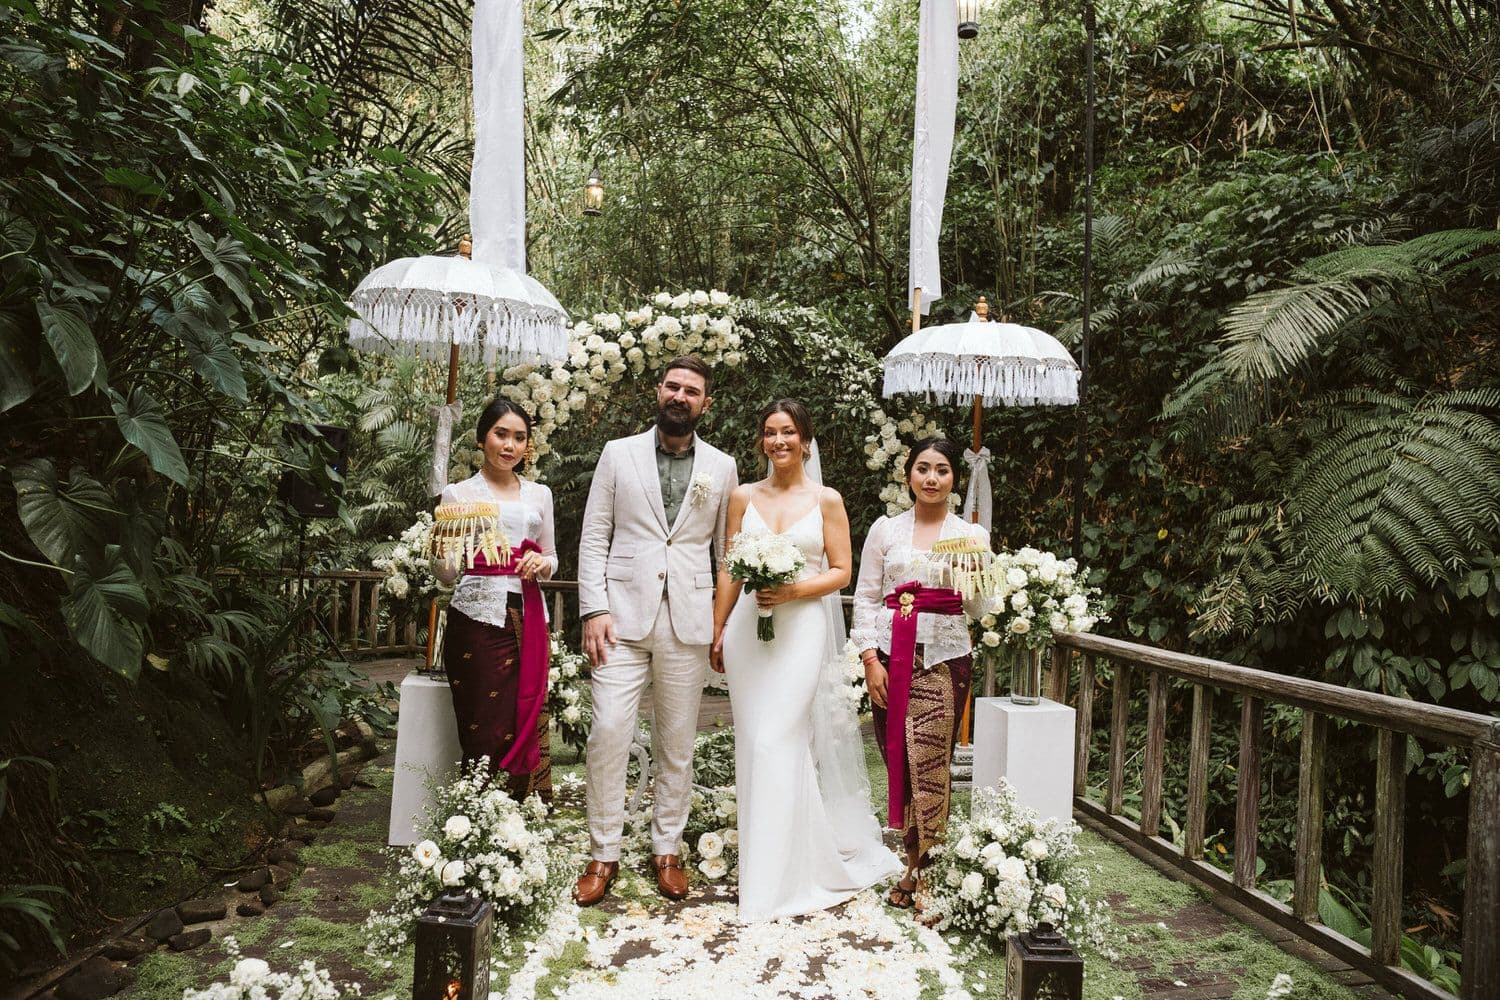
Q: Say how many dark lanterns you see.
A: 2